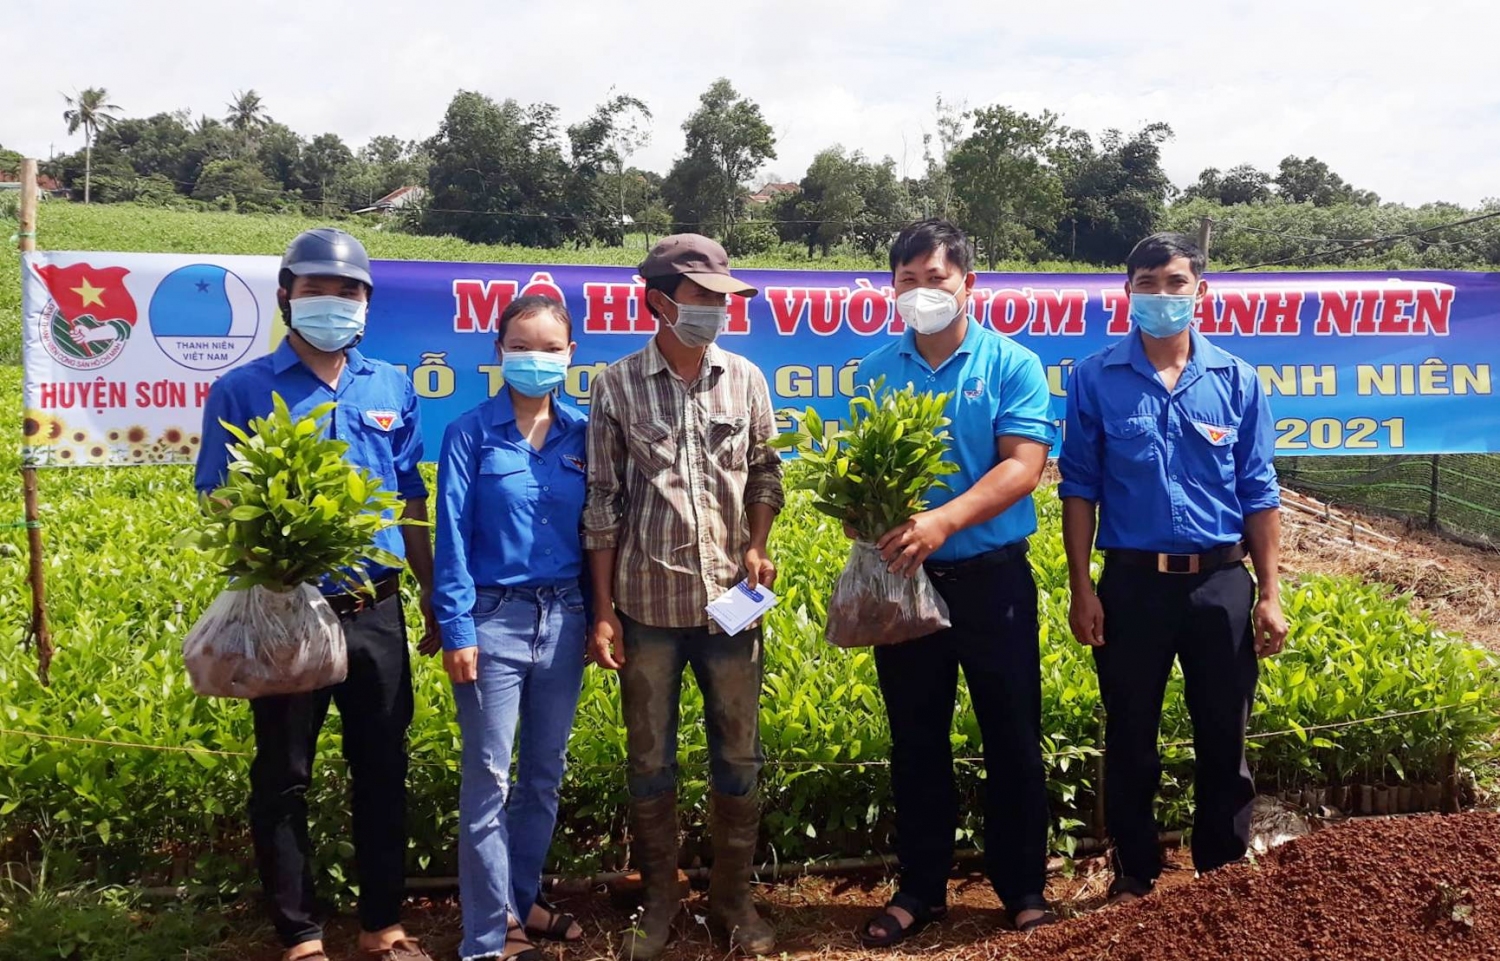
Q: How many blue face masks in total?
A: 3